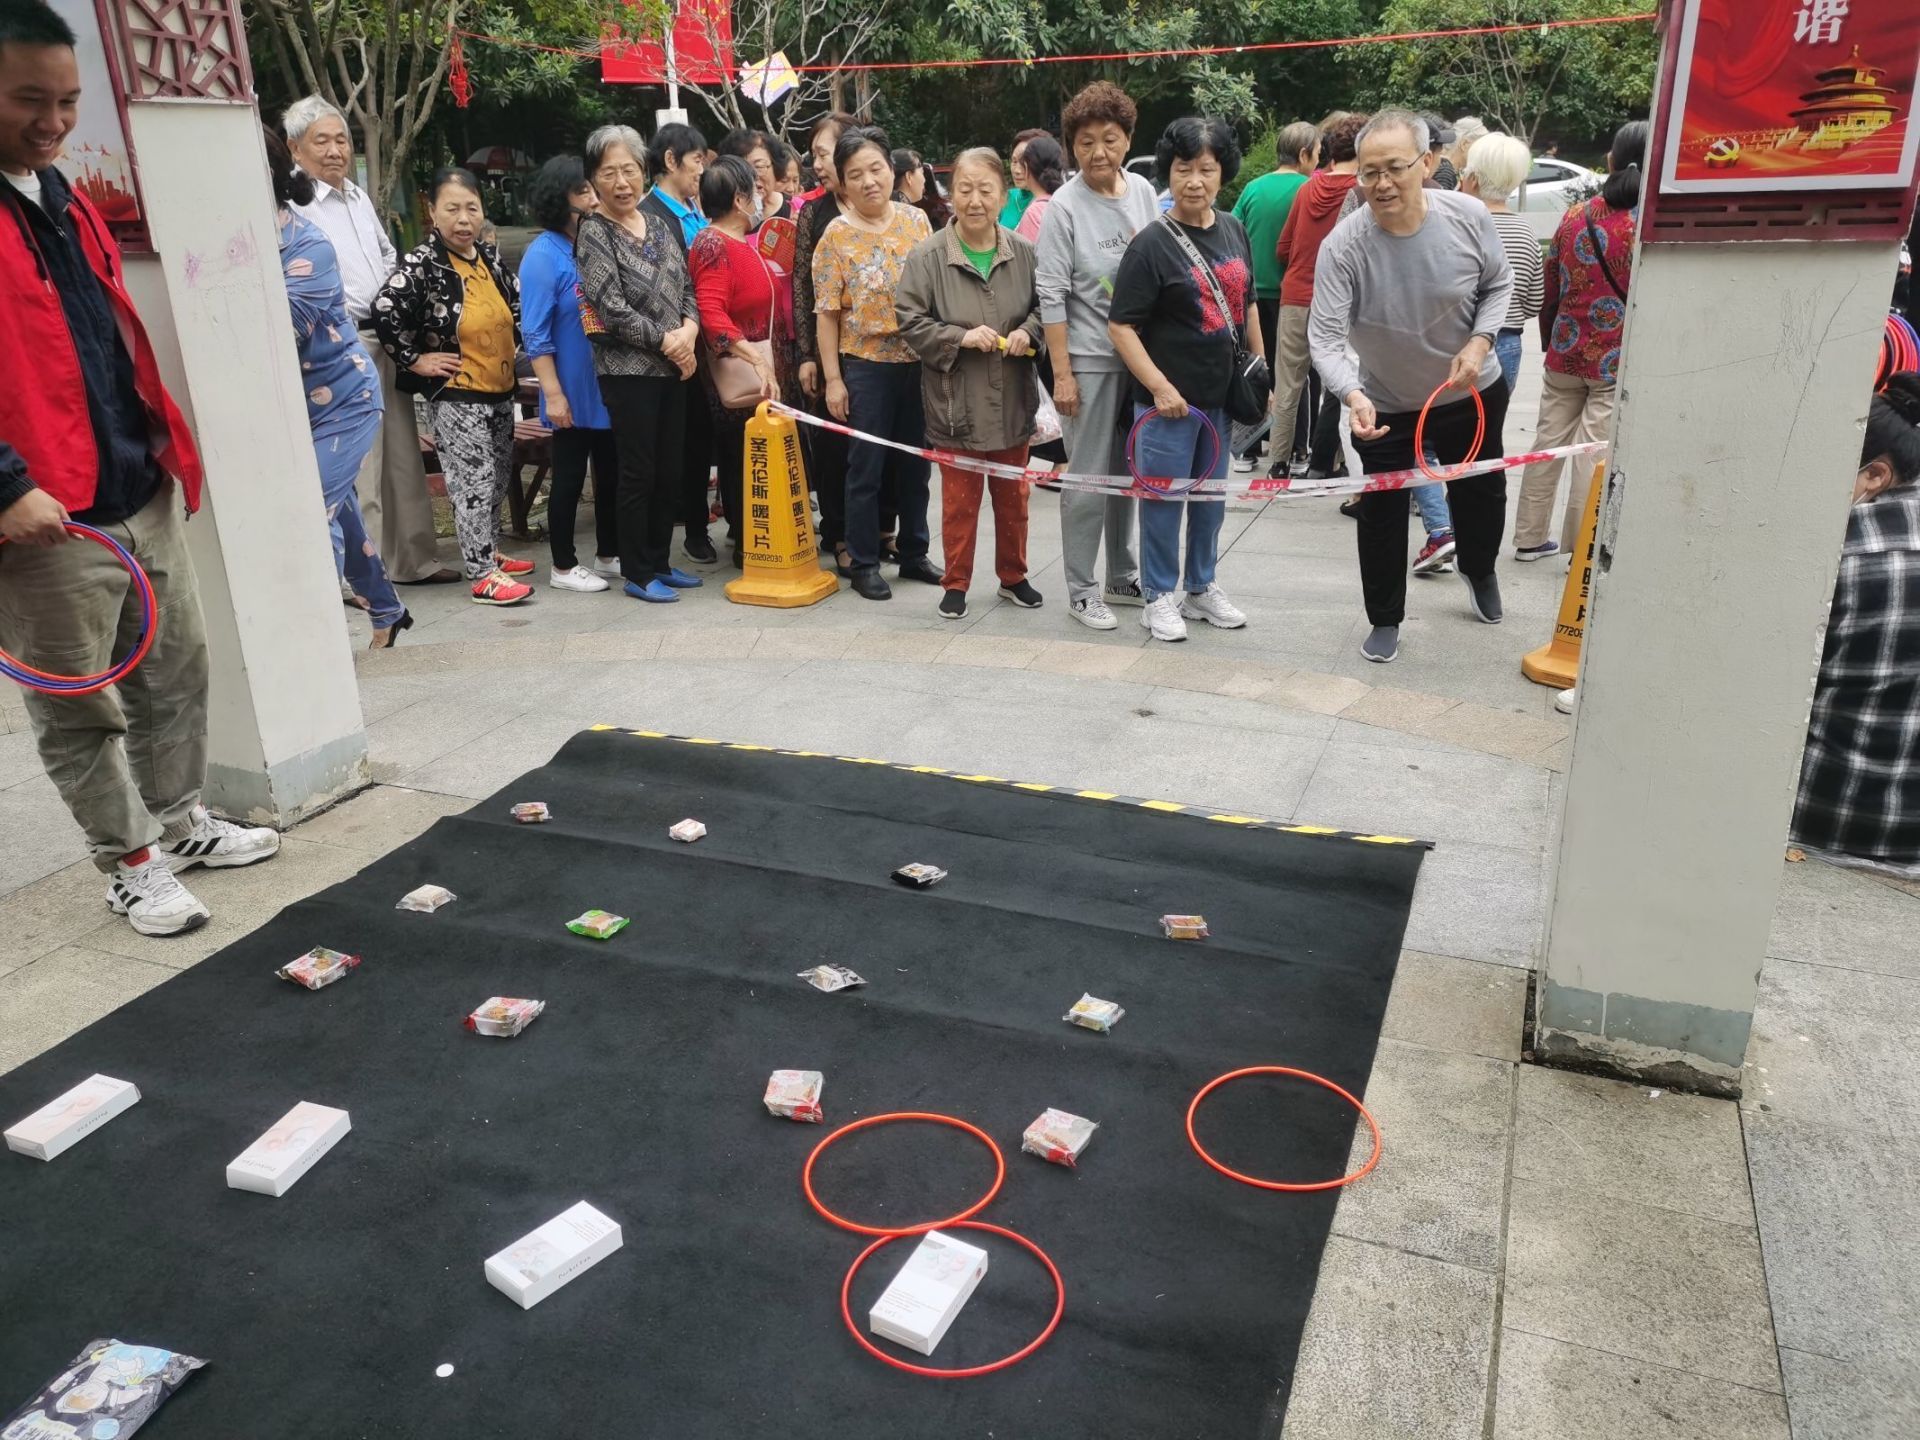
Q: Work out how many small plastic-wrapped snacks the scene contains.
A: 12